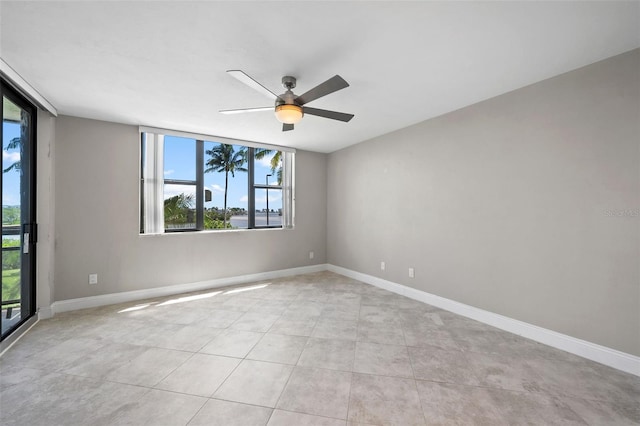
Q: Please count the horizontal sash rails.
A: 2